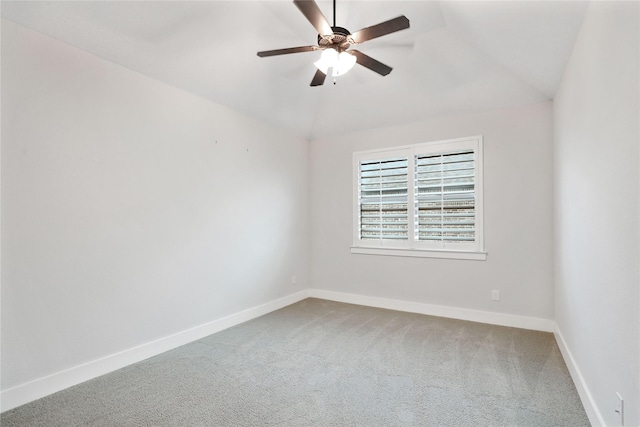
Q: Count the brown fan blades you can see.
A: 5